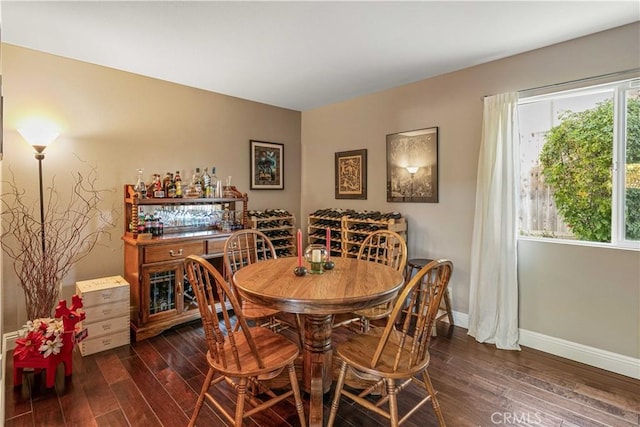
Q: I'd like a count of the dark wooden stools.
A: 1